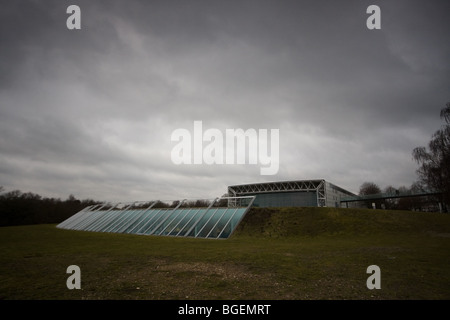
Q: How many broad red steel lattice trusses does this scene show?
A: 0